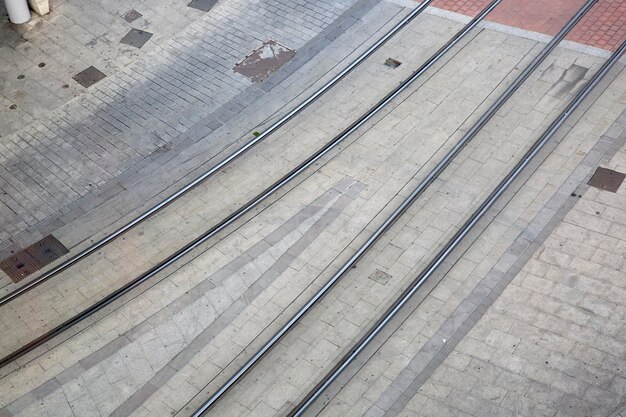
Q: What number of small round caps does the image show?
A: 4